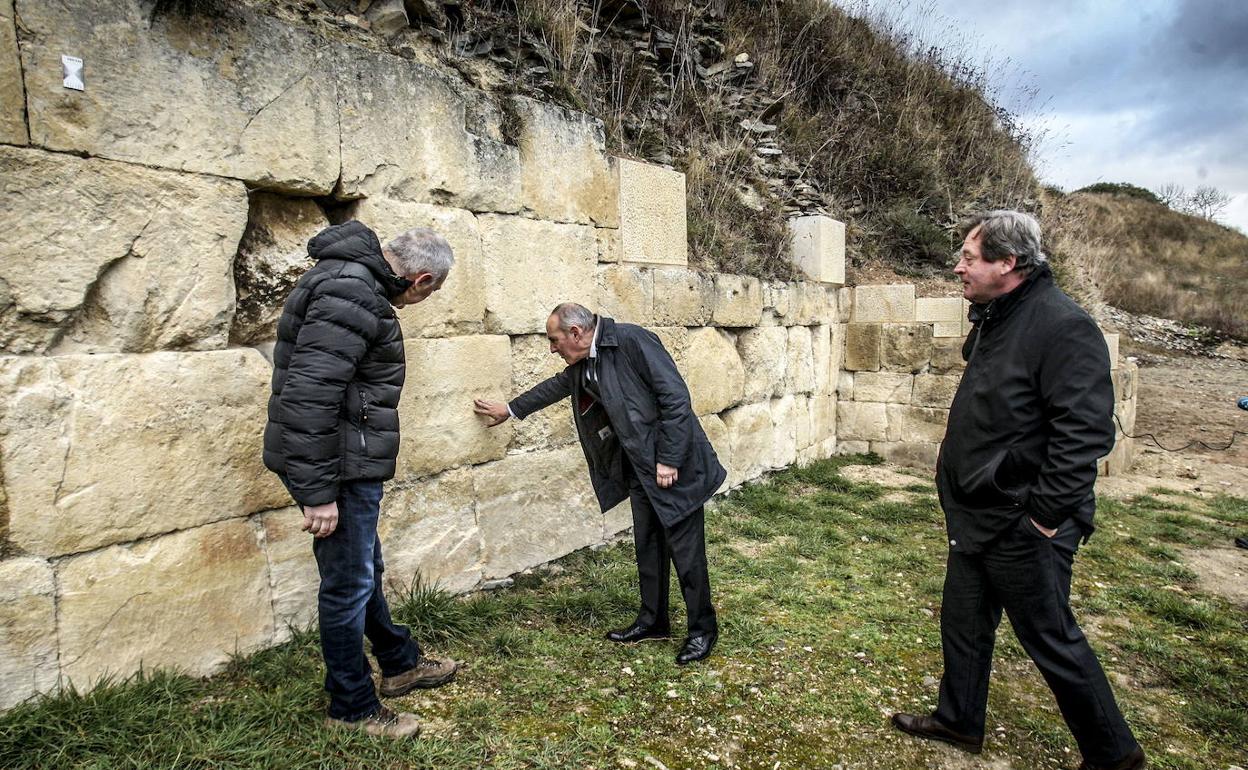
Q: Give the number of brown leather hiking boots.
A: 2